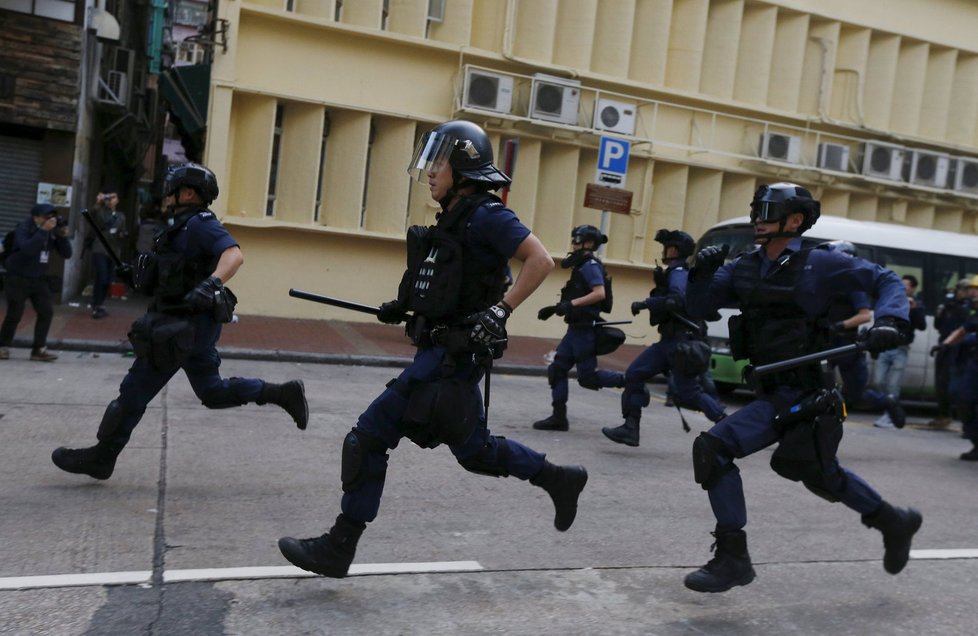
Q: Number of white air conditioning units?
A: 8